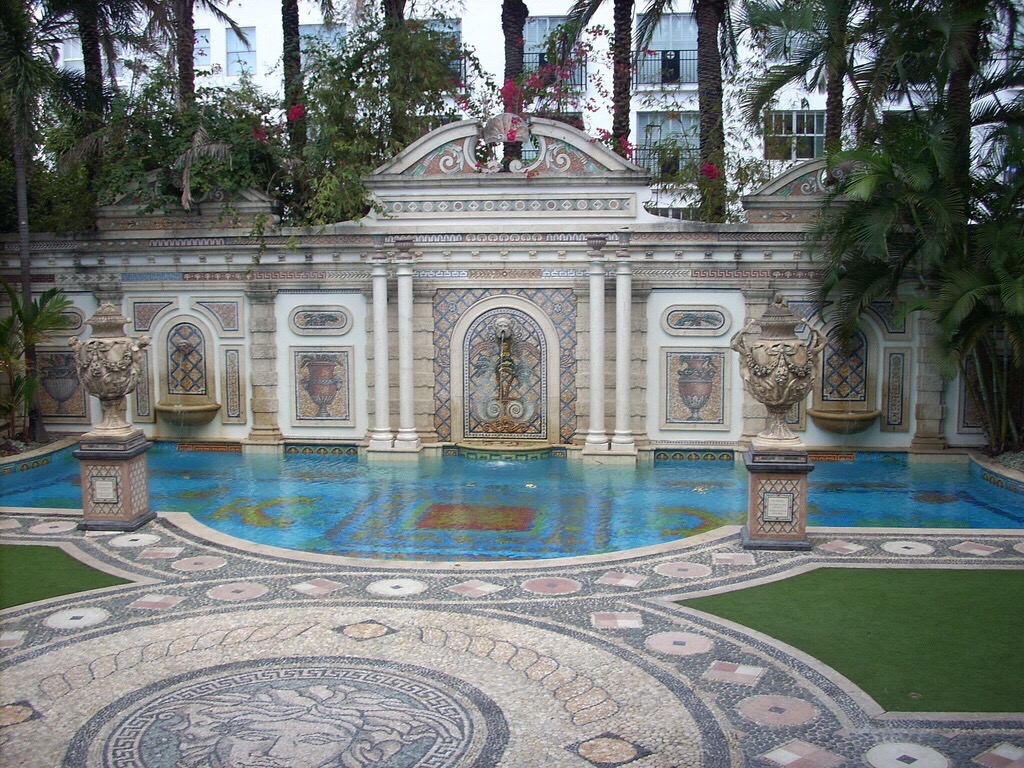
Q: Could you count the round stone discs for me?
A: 13